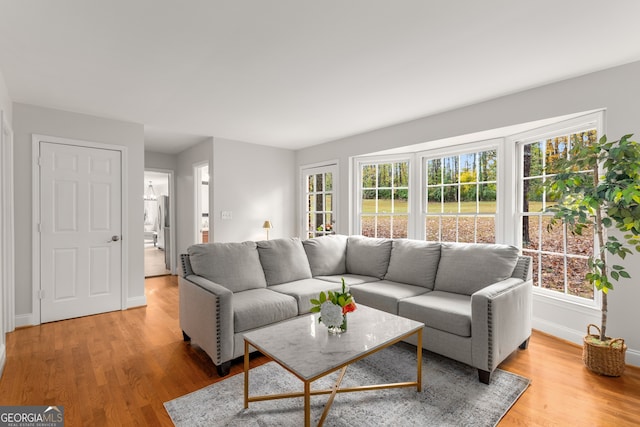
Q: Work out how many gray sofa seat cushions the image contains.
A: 5